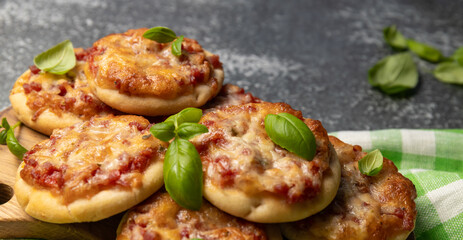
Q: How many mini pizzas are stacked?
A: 7